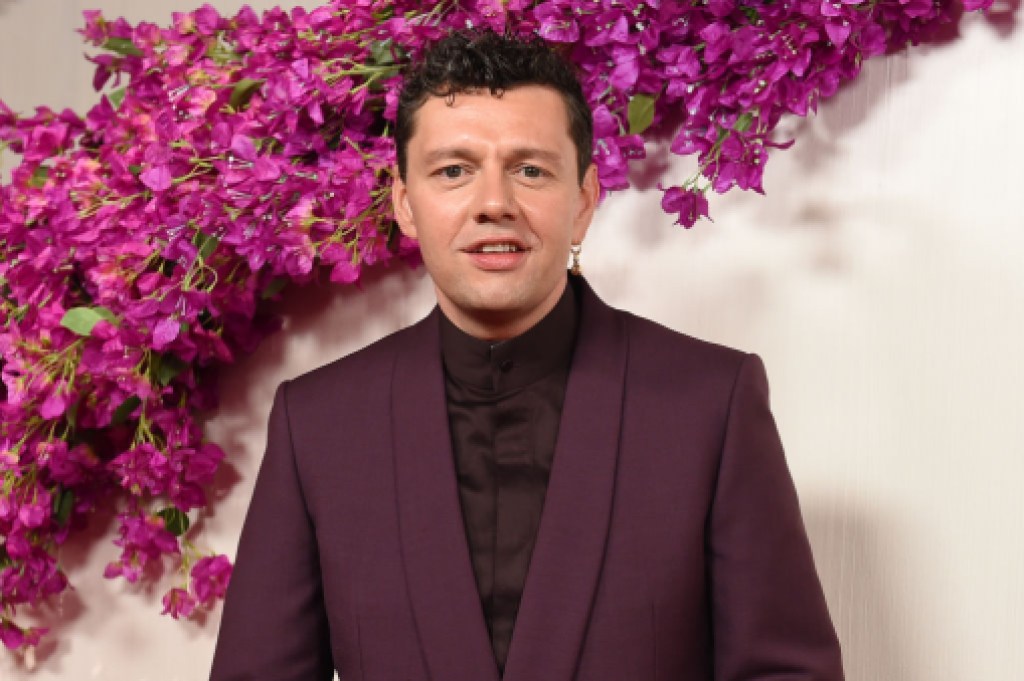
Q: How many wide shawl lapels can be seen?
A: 2